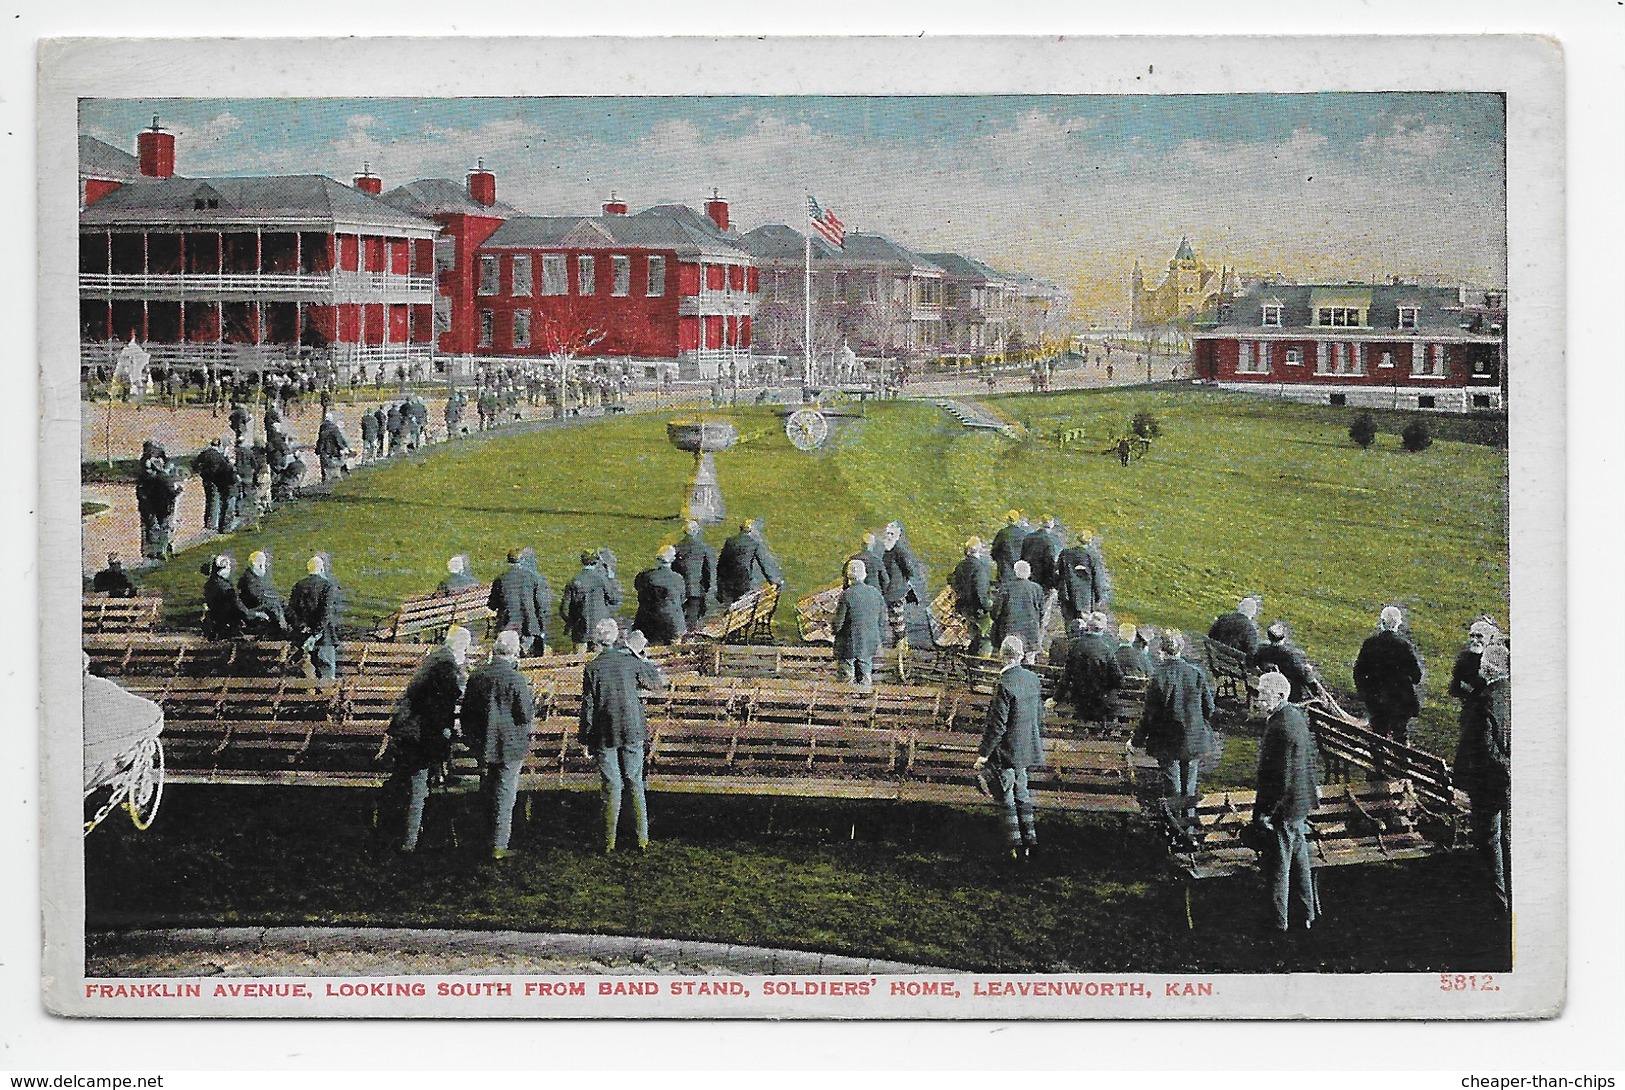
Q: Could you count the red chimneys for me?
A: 5